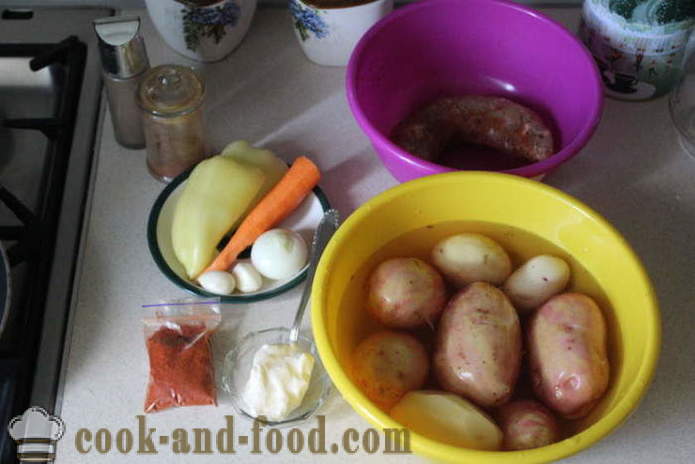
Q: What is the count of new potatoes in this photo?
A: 8